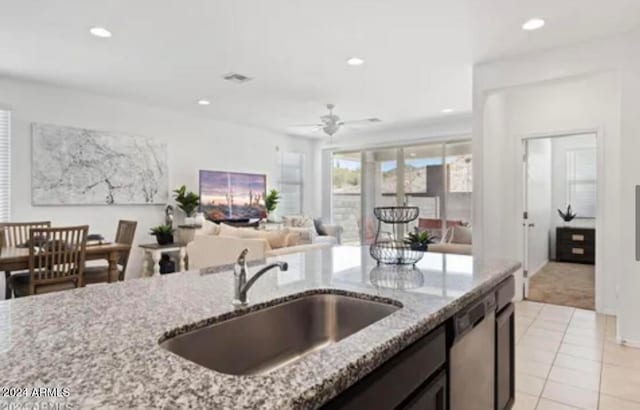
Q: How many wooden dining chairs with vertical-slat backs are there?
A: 3